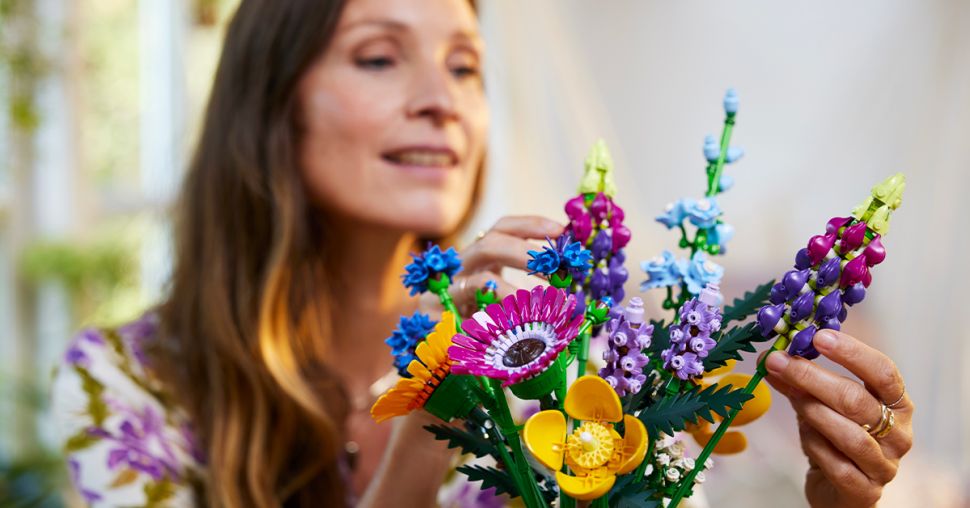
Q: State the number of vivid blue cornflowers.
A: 3